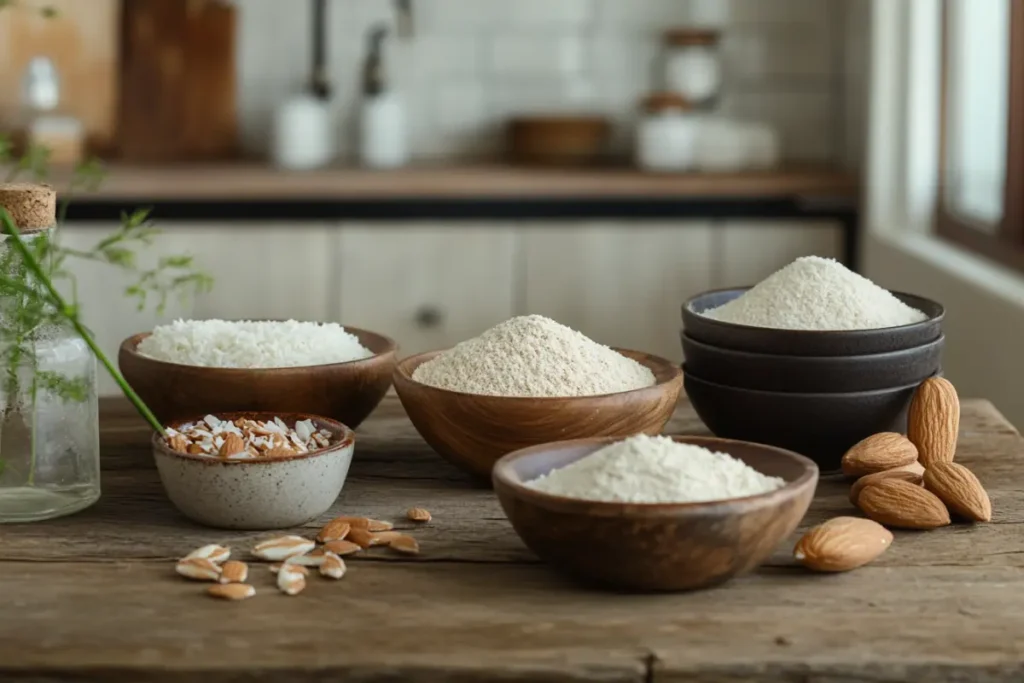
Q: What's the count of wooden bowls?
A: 3